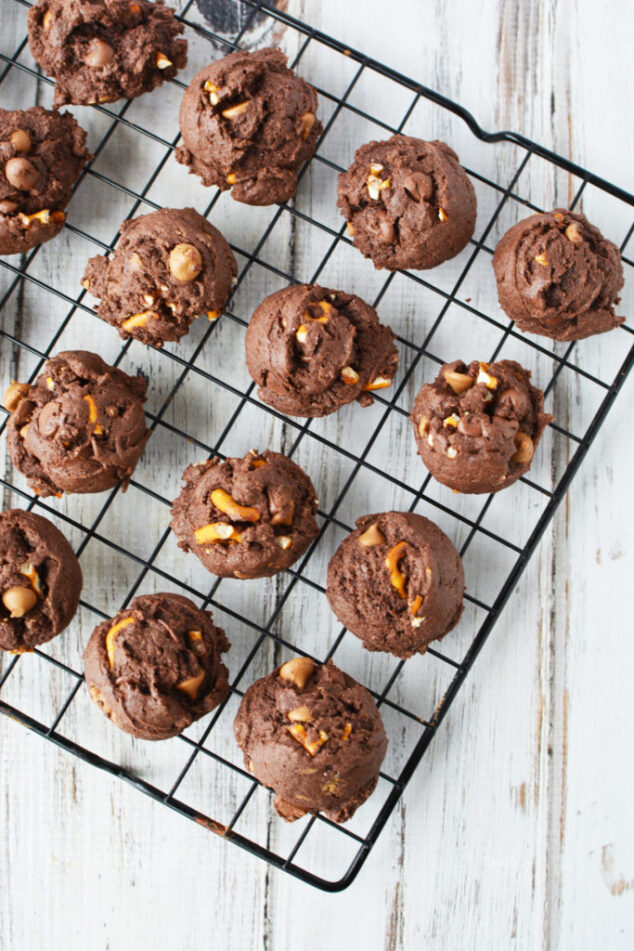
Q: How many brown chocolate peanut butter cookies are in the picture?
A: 14